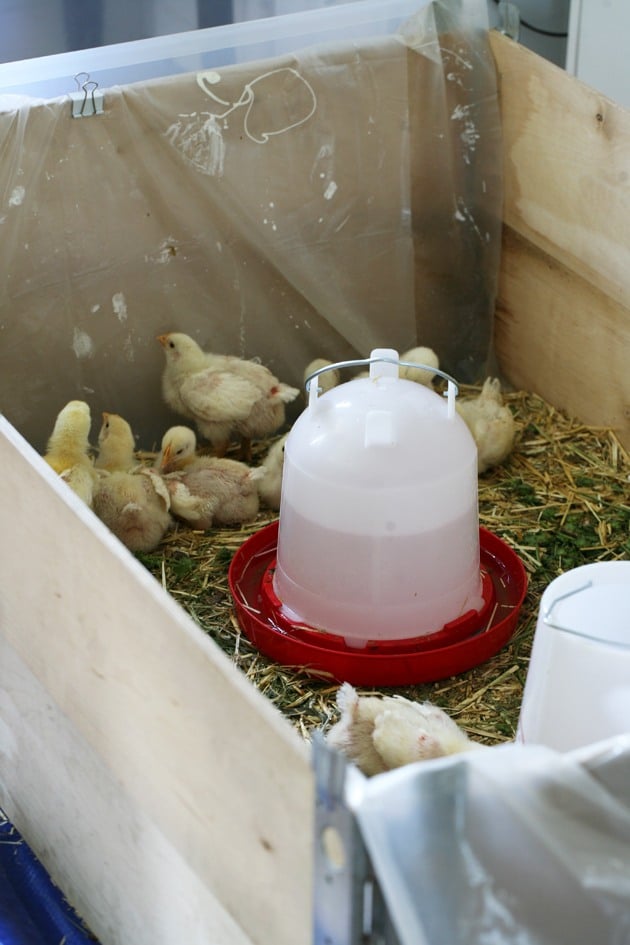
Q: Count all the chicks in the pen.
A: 9